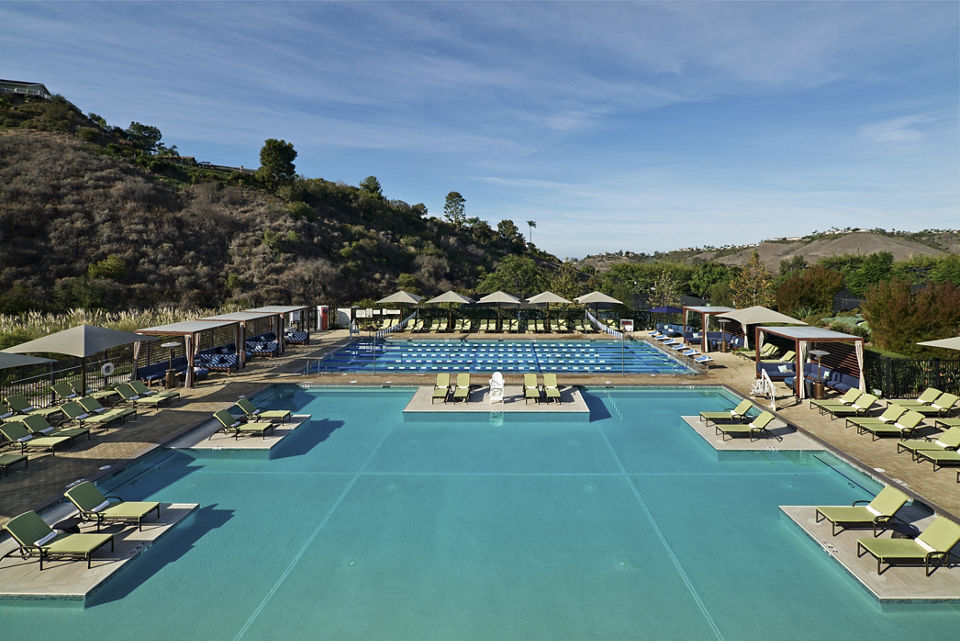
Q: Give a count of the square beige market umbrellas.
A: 9